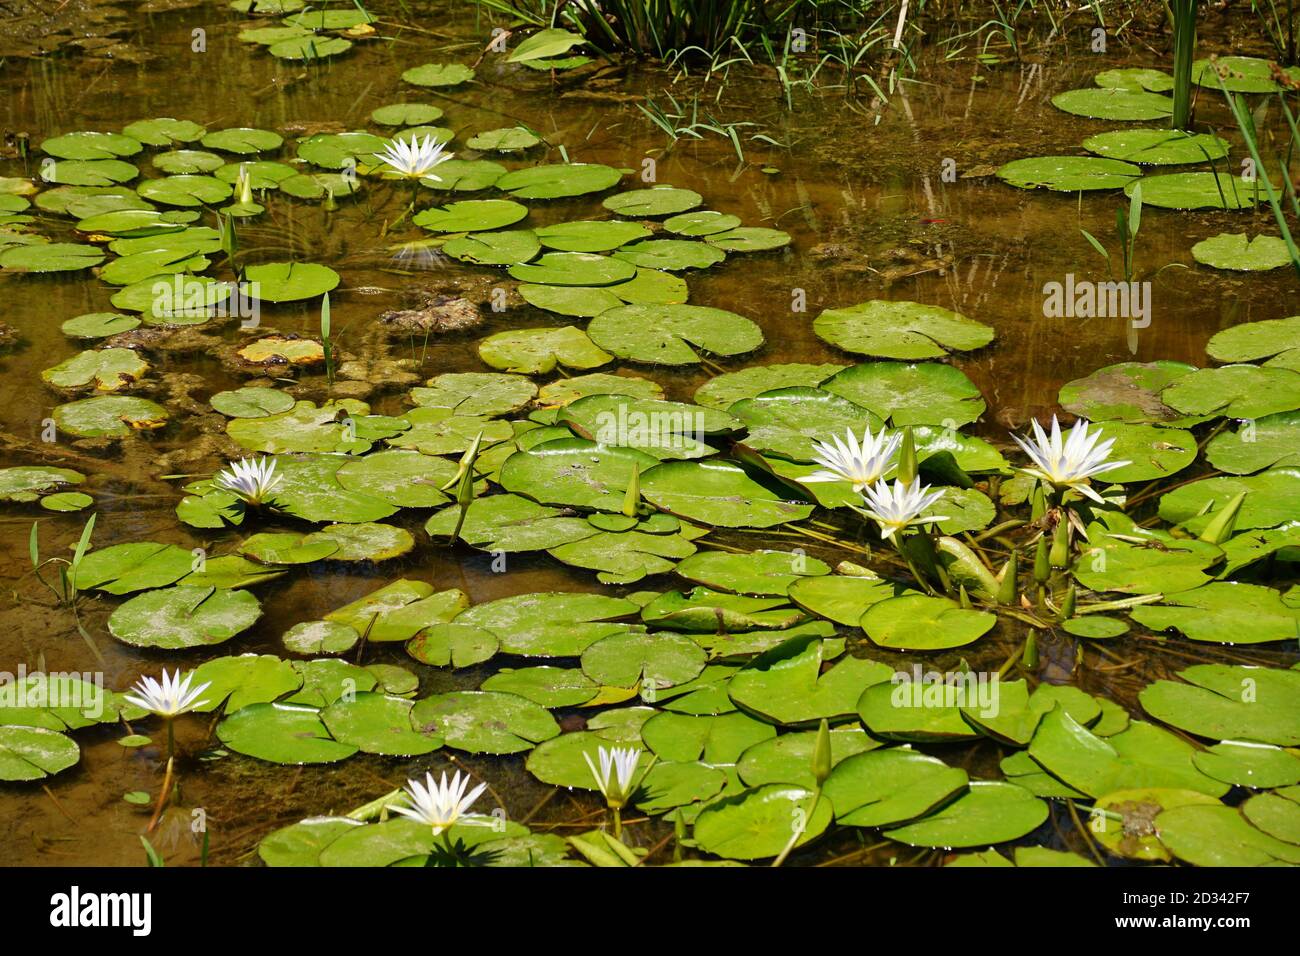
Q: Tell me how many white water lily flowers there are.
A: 8